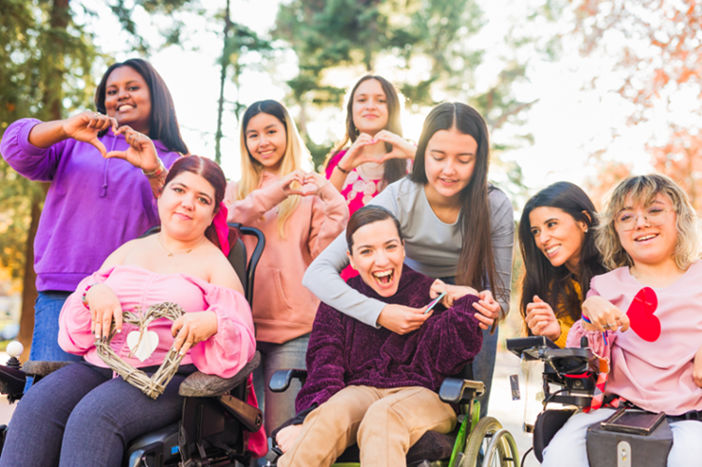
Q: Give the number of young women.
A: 8